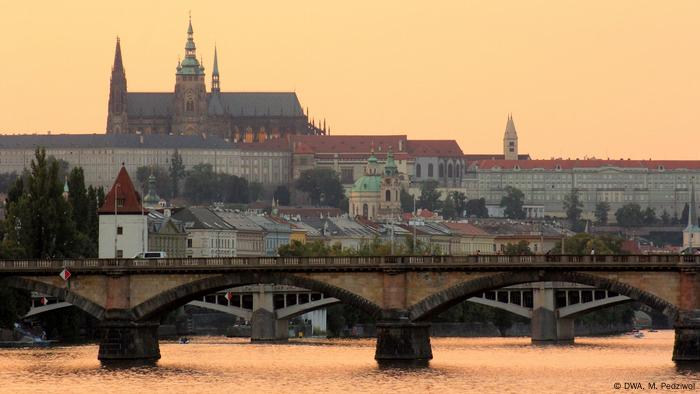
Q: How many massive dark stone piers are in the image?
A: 3